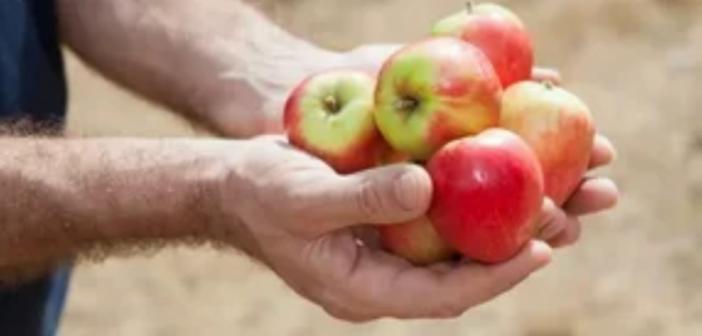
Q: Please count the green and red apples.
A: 6